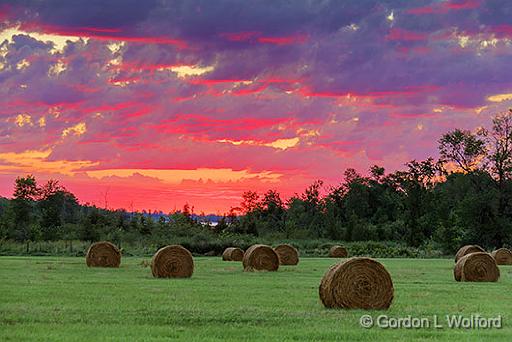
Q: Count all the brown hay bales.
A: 10